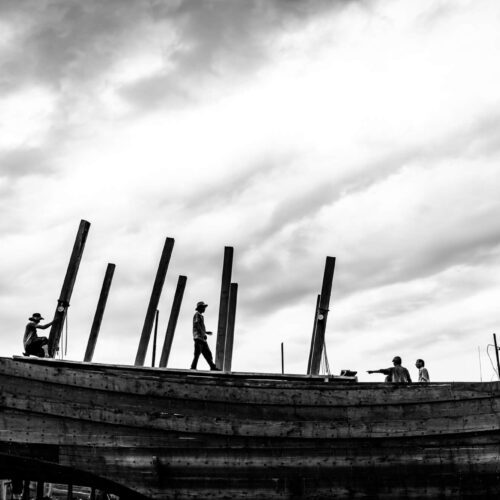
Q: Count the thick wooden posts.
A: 7